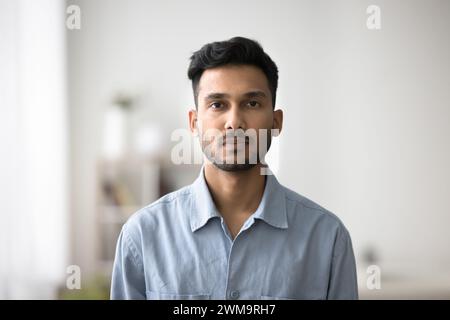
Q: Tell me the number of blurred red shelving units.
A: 0